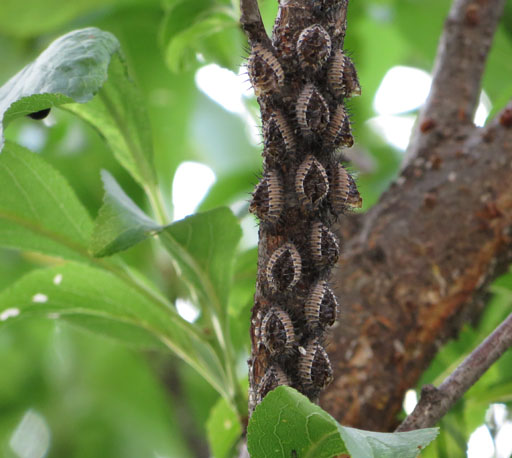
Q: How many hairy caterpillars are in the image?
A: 15